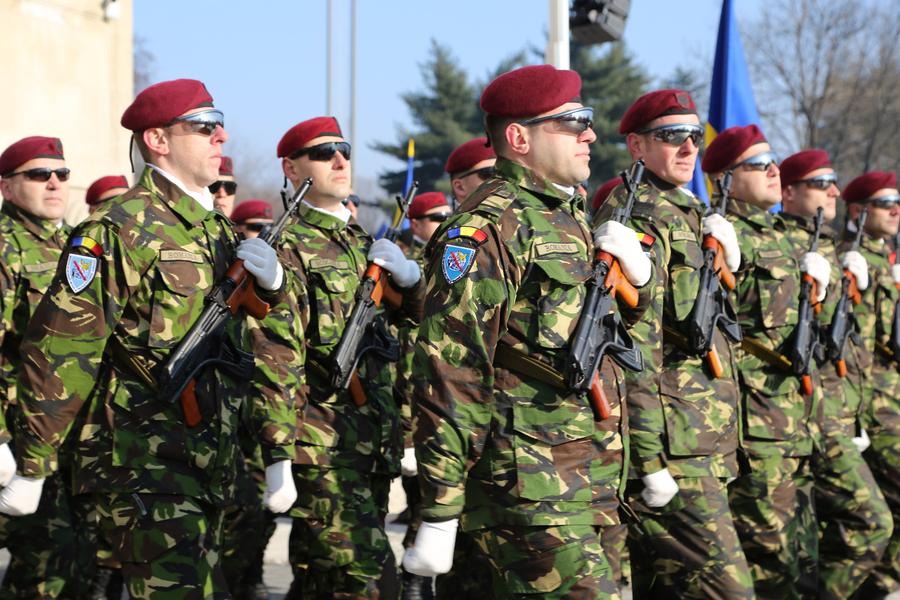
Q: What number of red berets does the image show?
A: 14